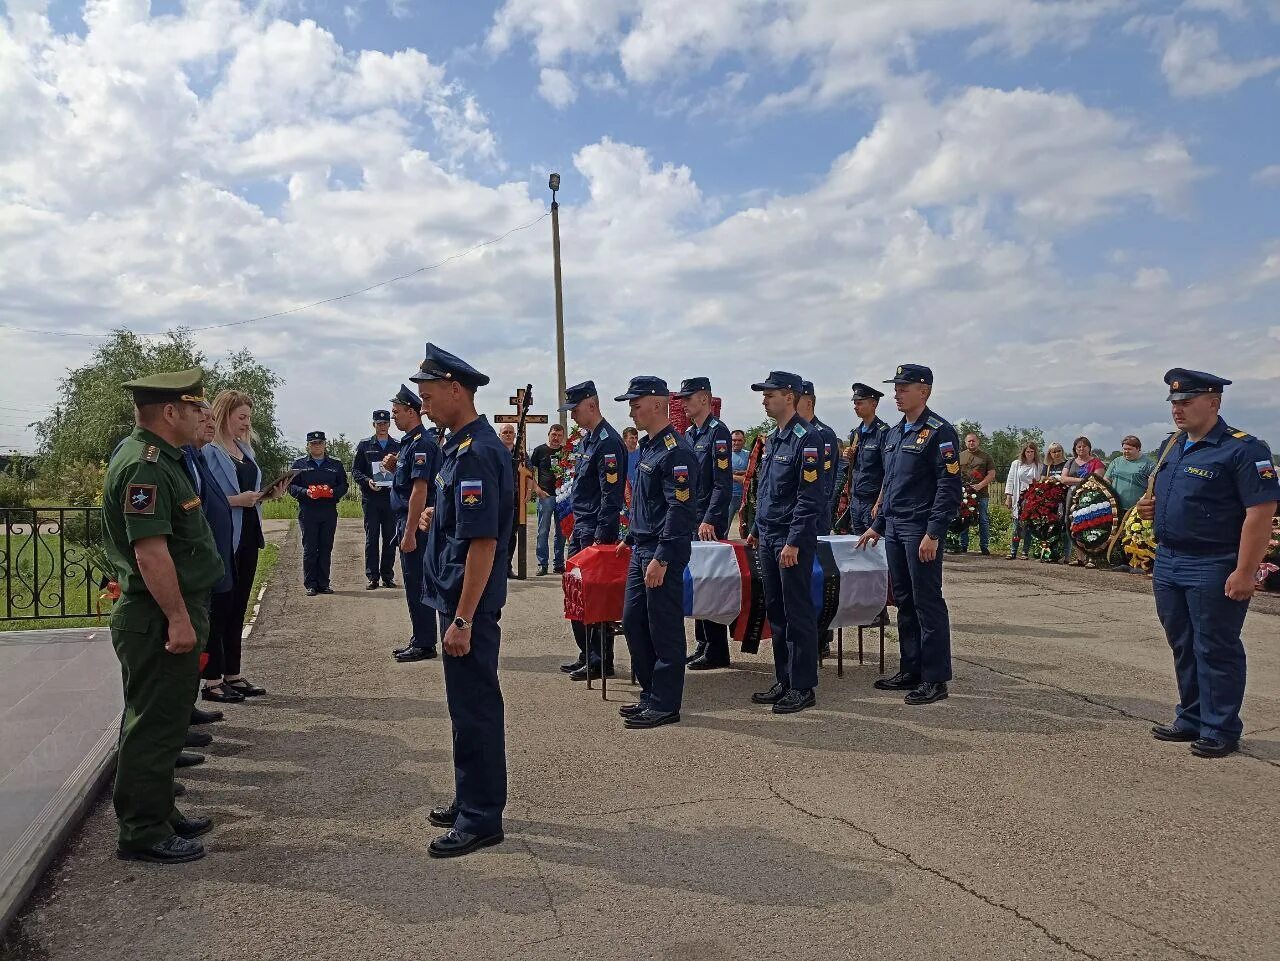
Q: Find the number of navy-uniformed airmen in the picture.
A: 12